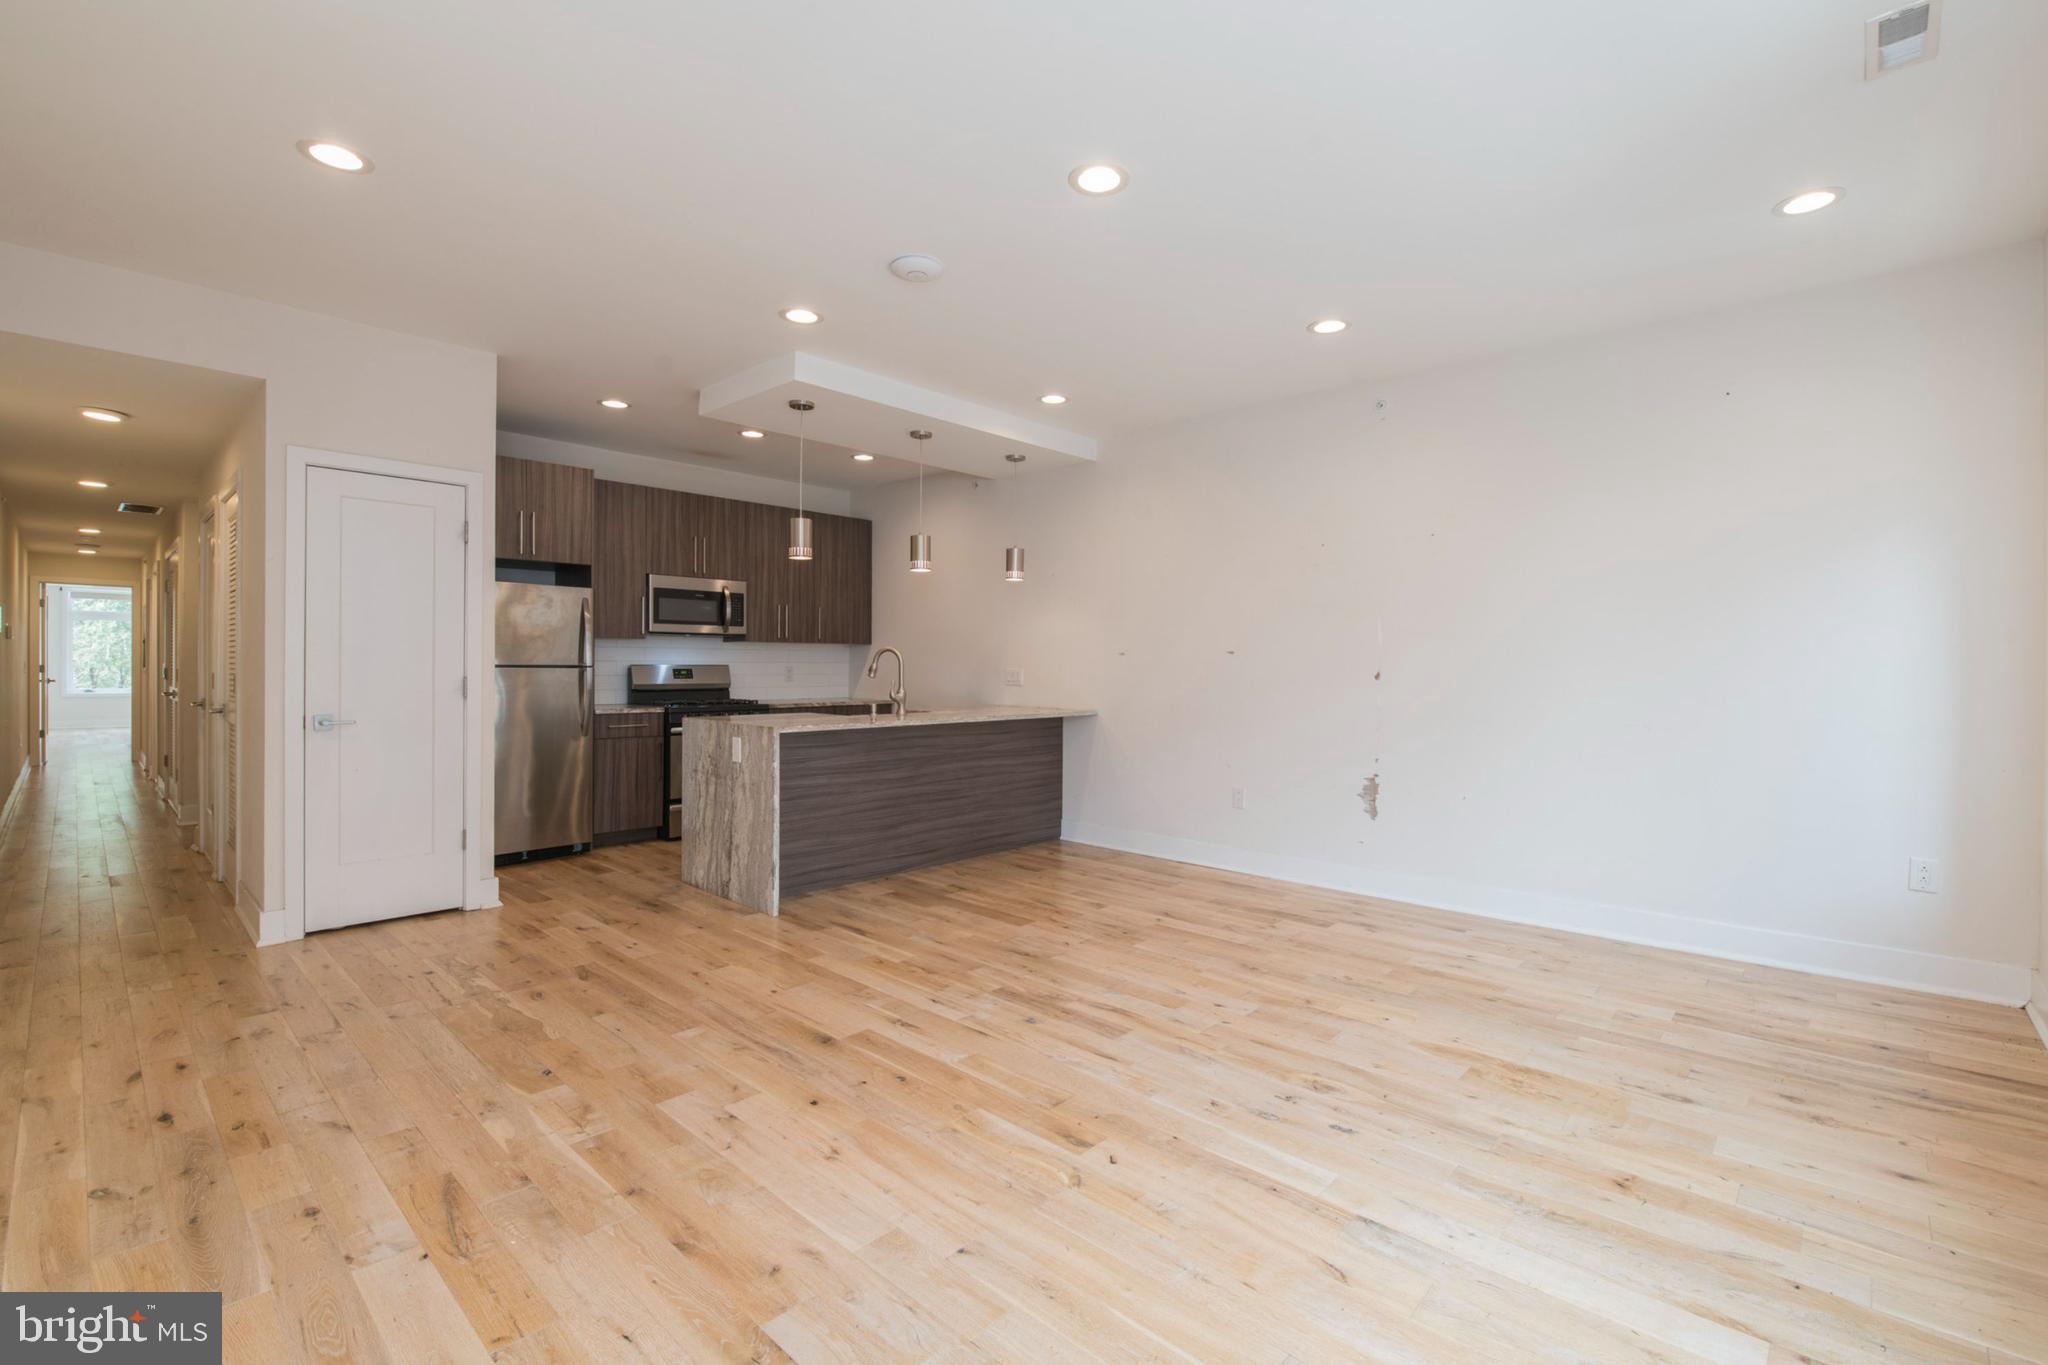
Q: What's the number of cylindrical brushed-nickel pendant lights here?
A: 3